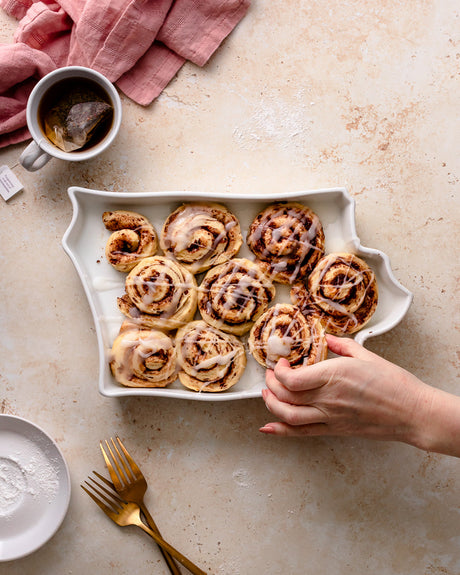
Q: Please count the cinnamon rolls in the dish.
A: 9